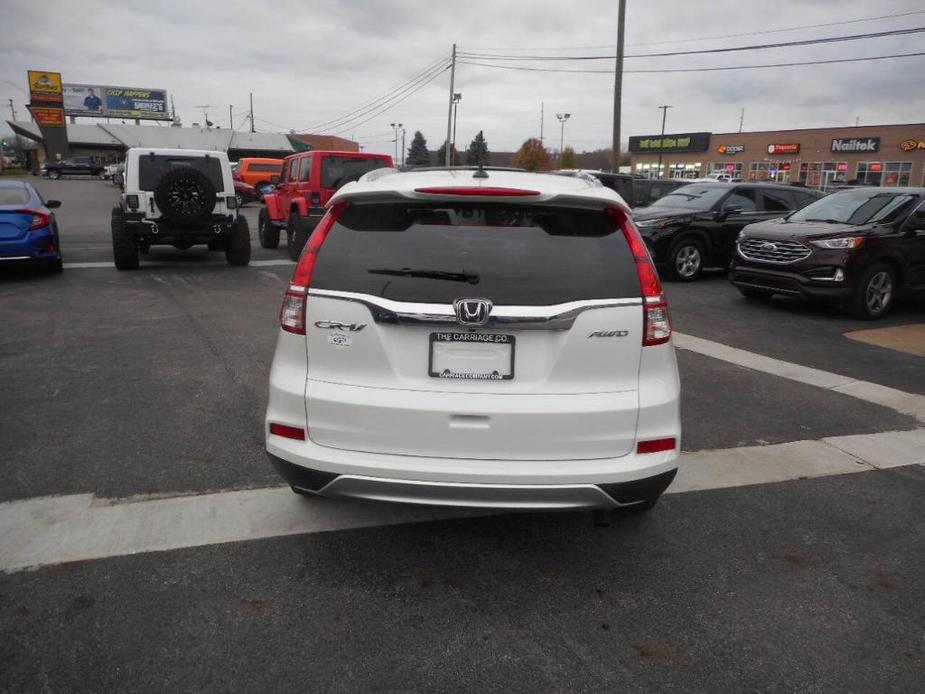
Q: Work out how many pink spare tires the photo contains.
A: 0